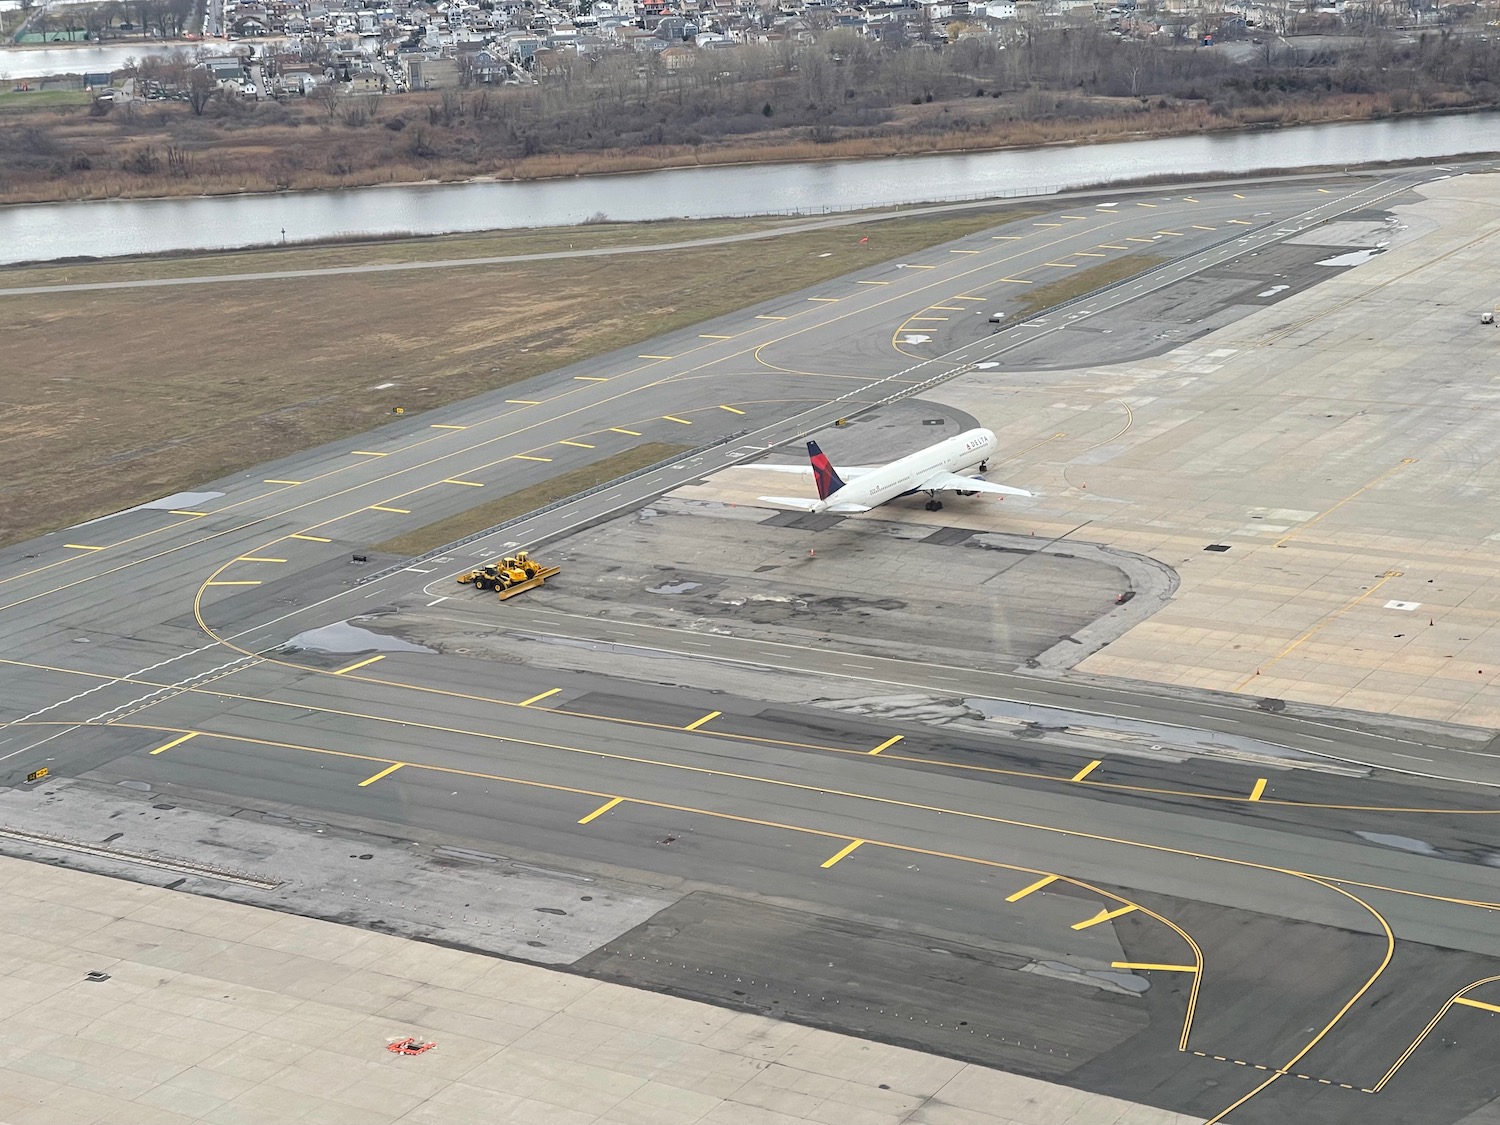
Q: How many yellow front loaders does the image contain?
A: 3